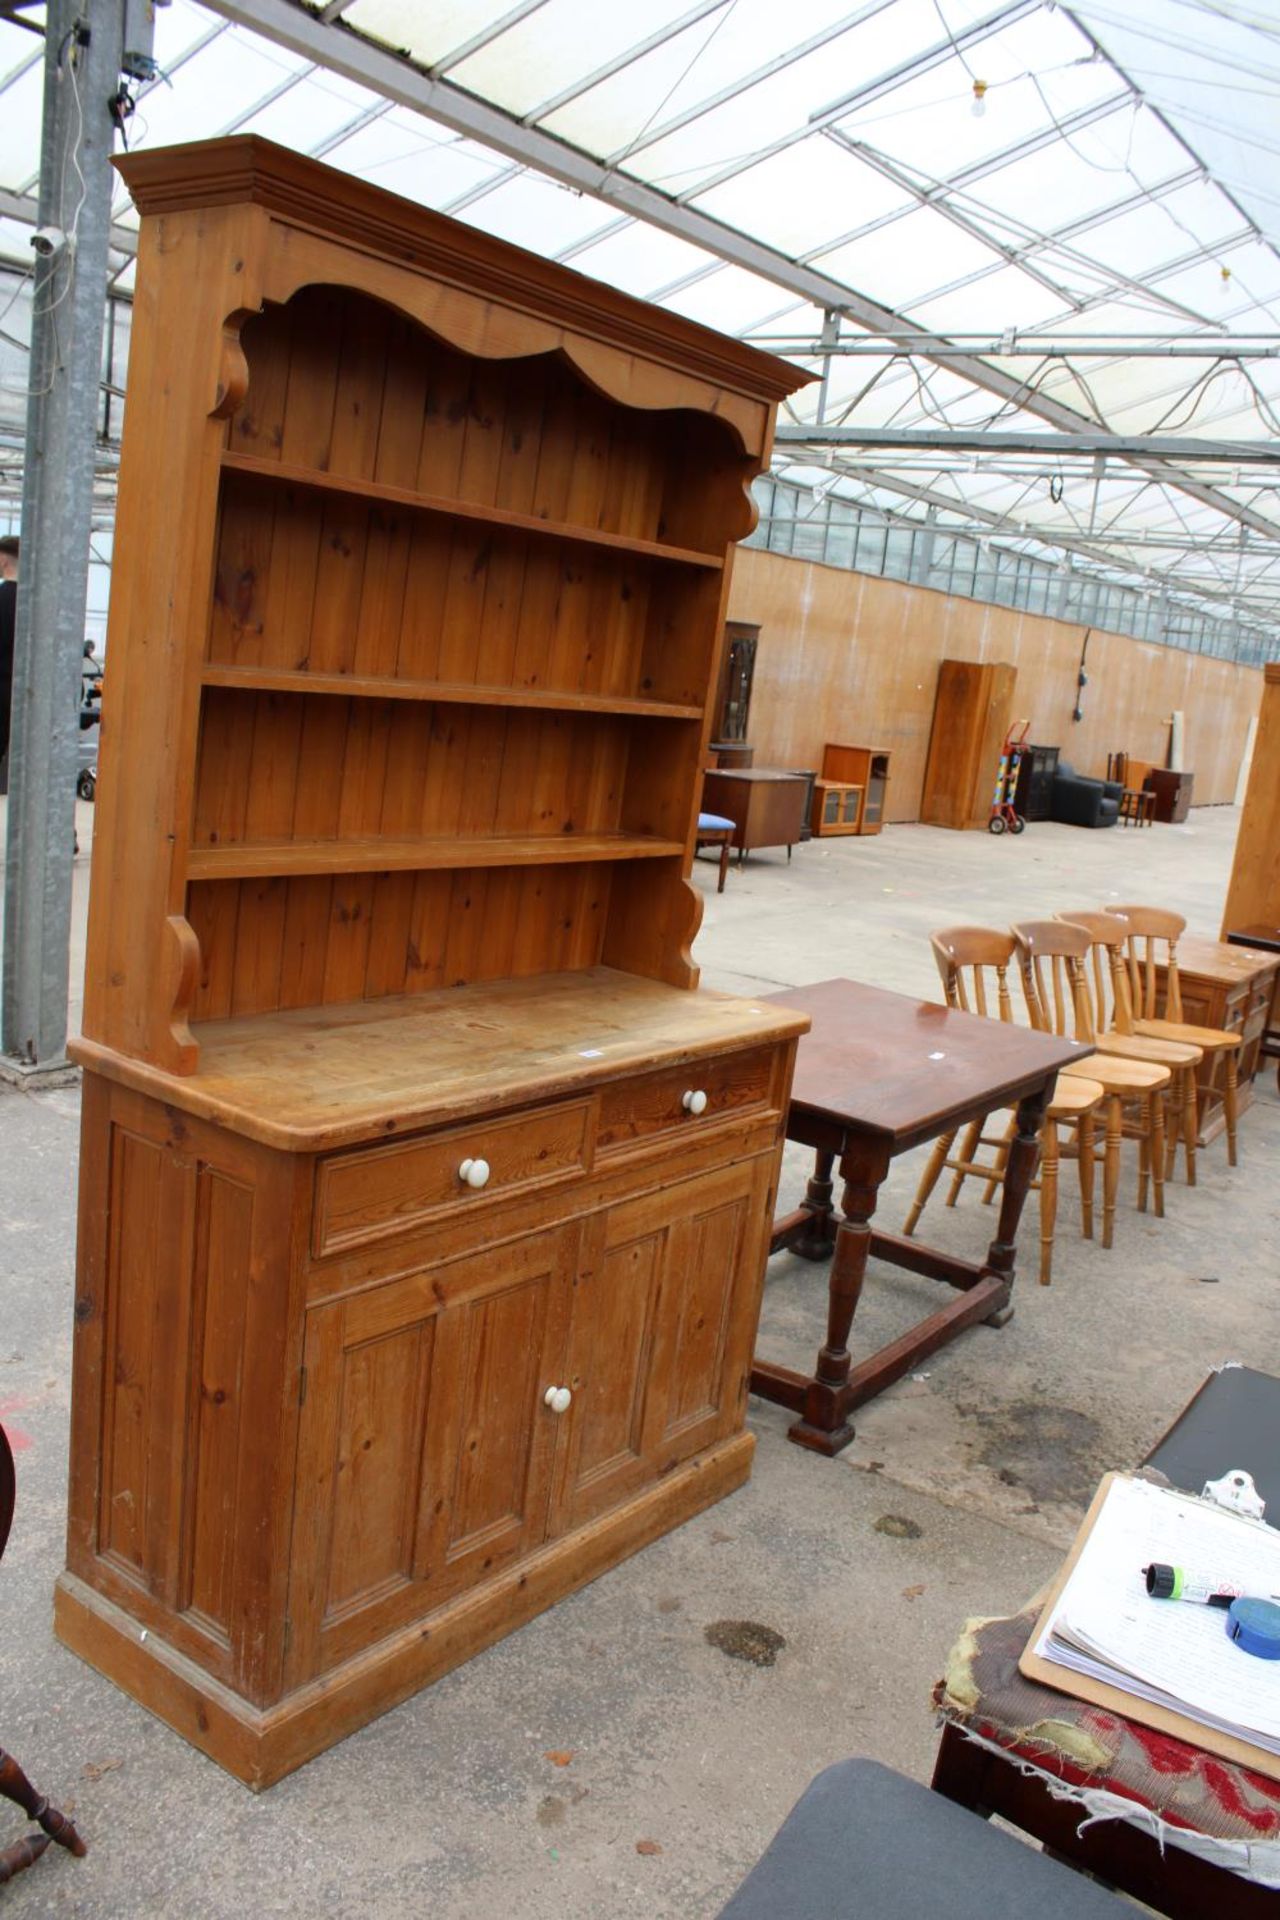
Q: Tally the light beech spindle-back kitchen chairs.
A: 4